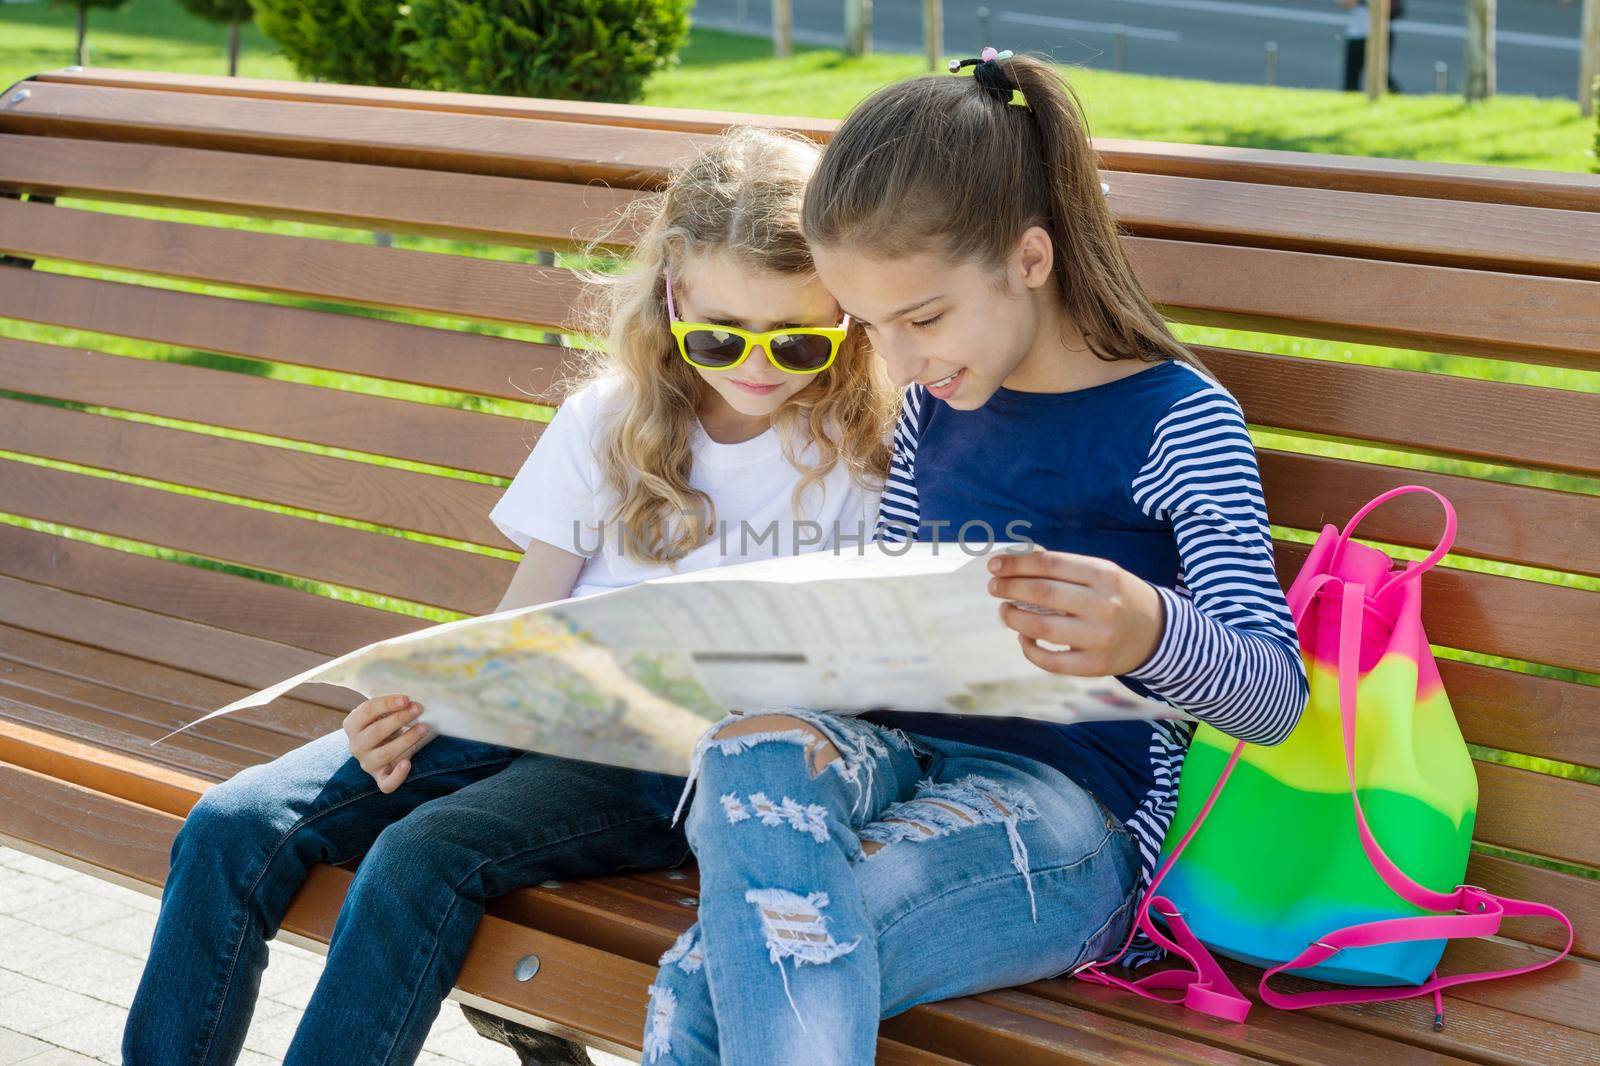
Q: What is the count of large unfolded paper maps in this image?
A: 1